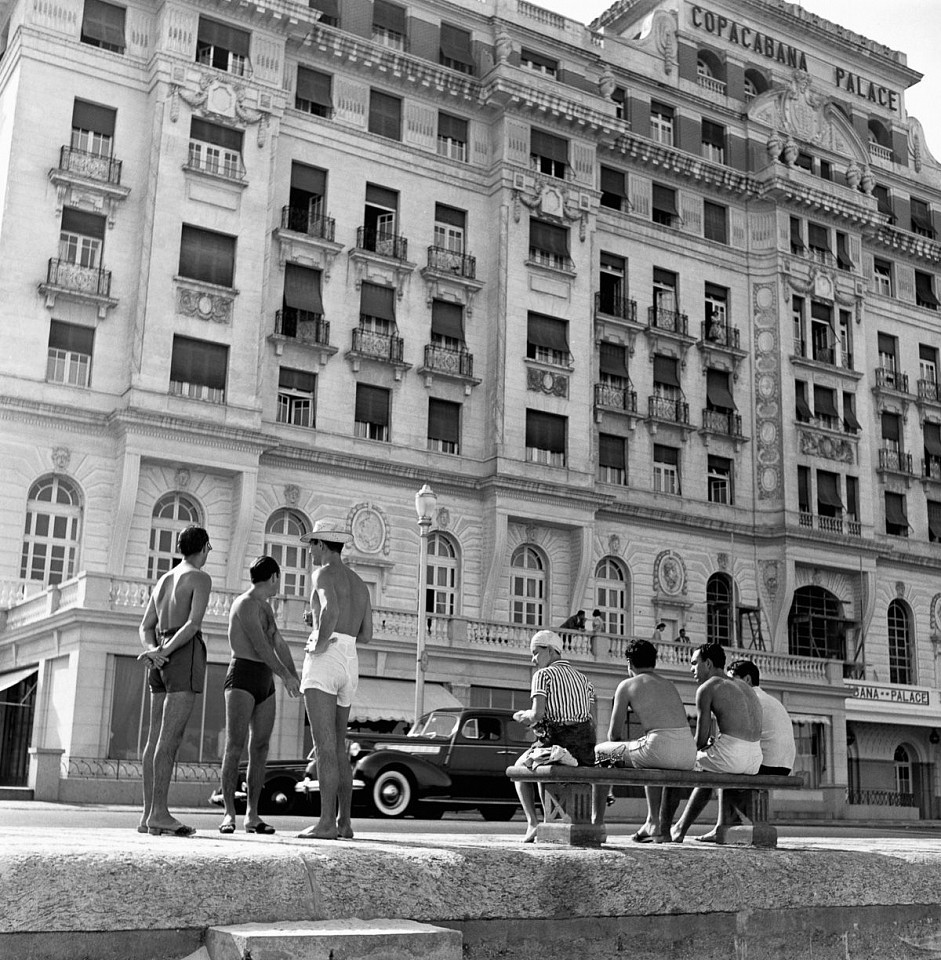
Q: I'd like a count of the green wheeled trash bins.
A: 0